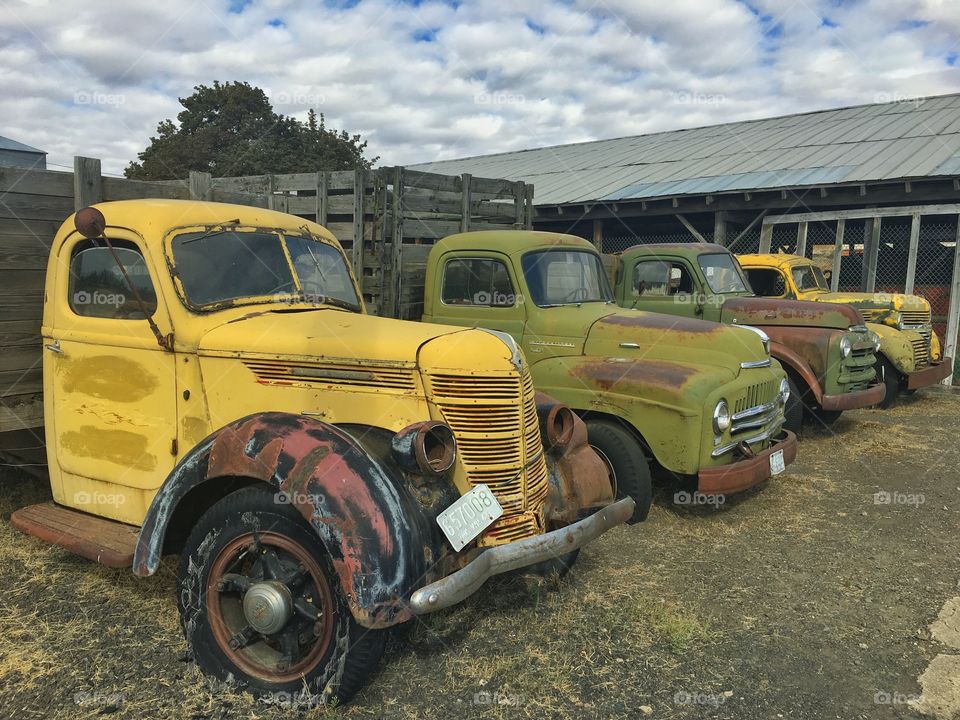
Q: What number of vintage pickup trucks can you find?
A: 4